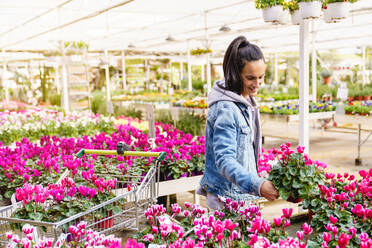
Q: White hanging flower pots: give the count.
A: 4